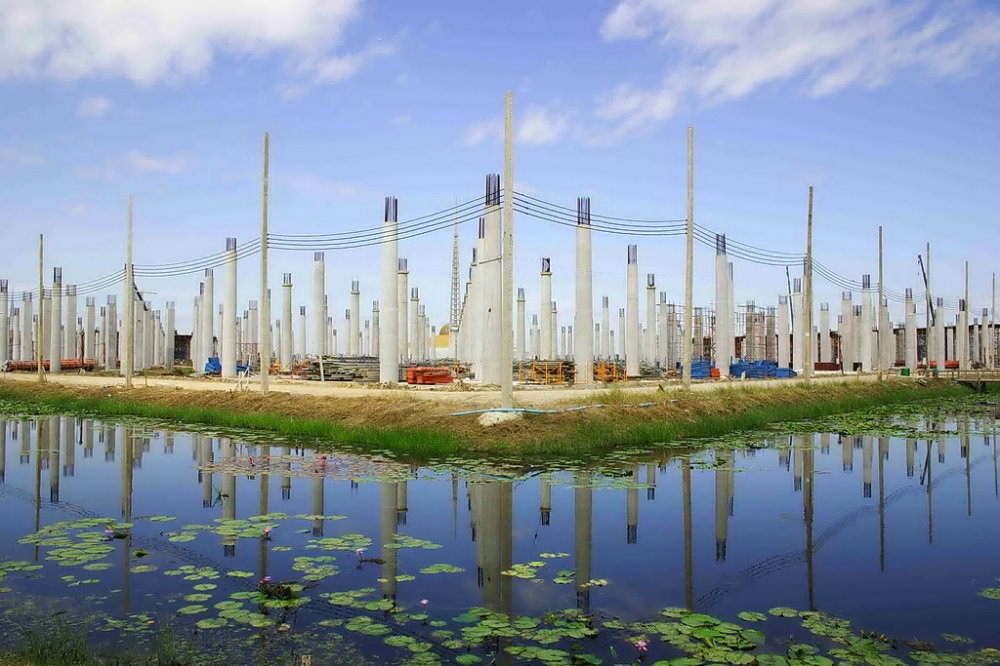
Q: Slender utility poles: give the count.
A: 10